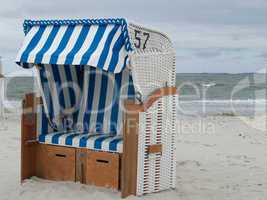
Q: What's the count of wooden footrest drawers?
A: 2